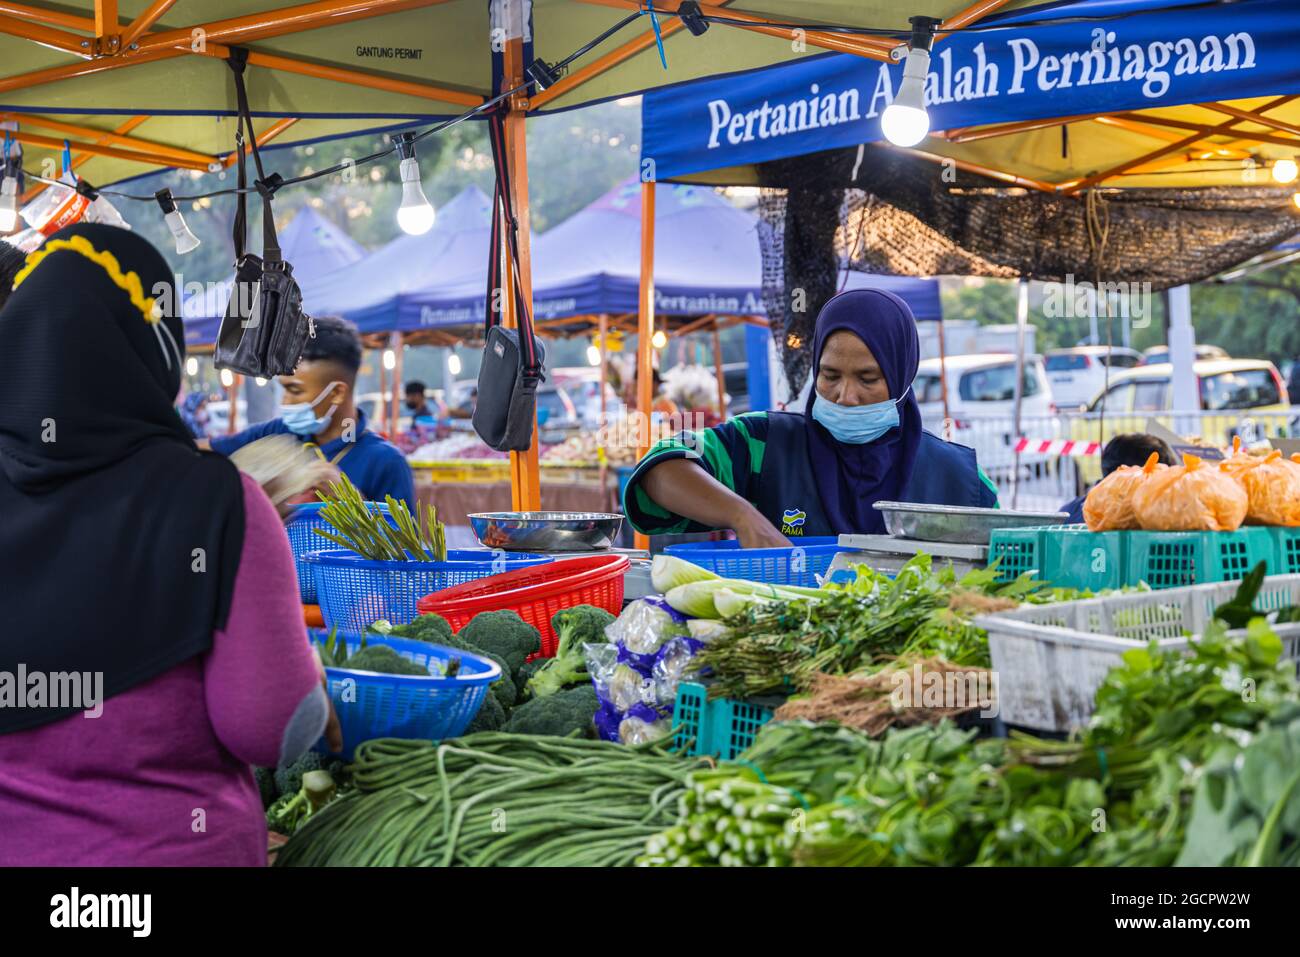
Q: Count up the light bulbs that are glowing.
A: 12